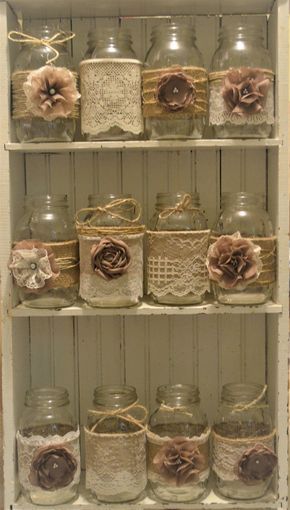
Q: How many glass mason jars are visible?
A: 12